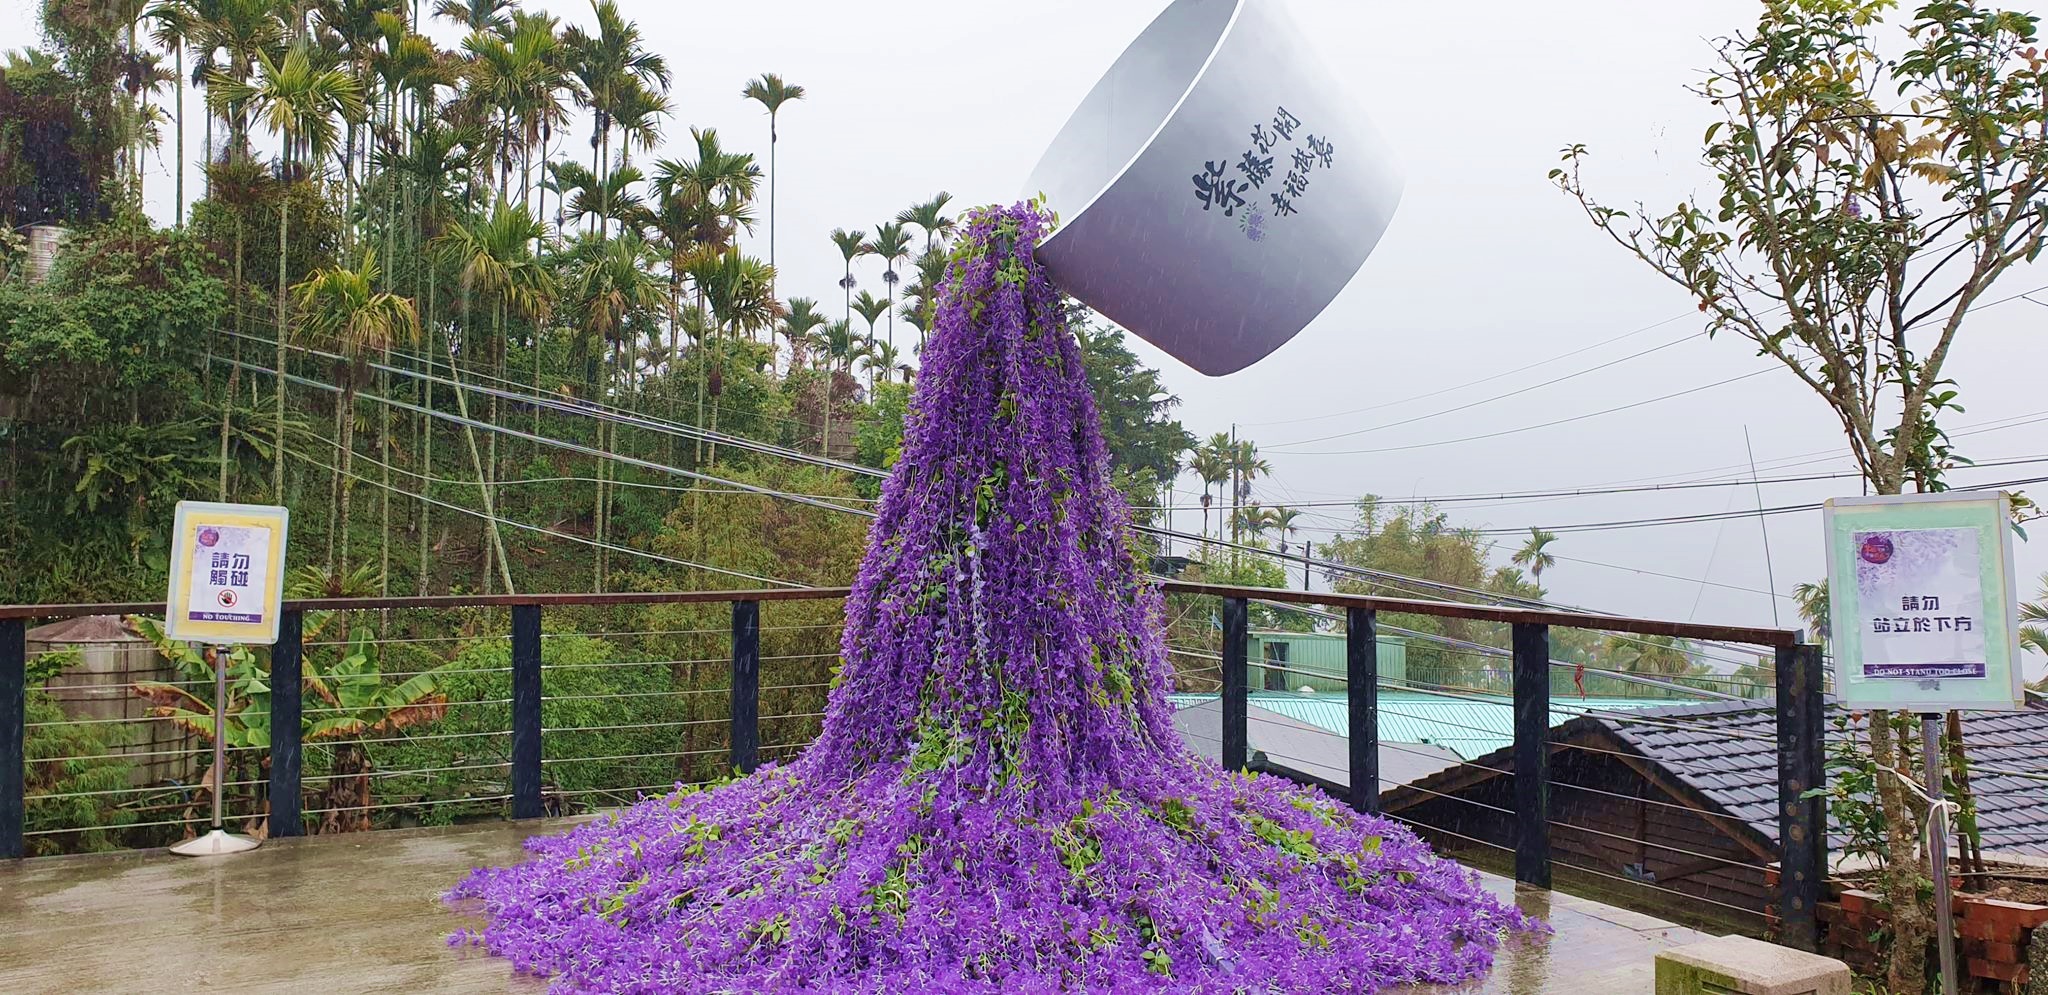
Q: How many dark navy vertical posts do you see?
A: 8